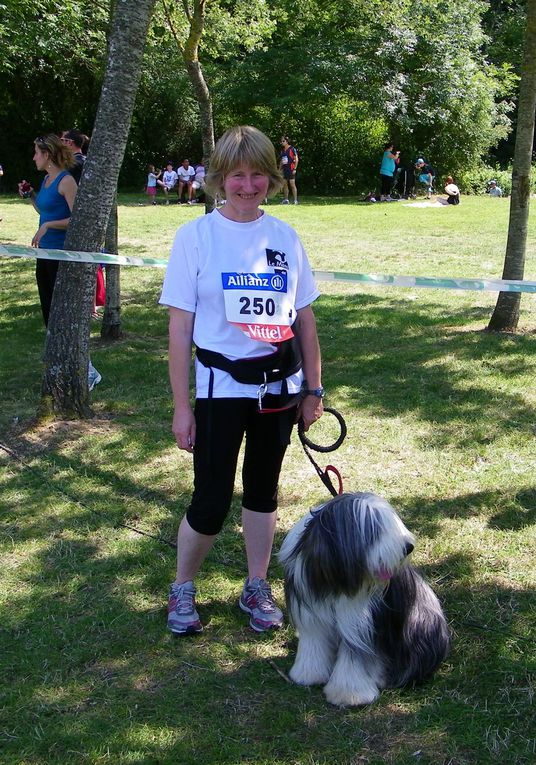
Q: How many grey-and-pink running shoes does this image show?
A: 2